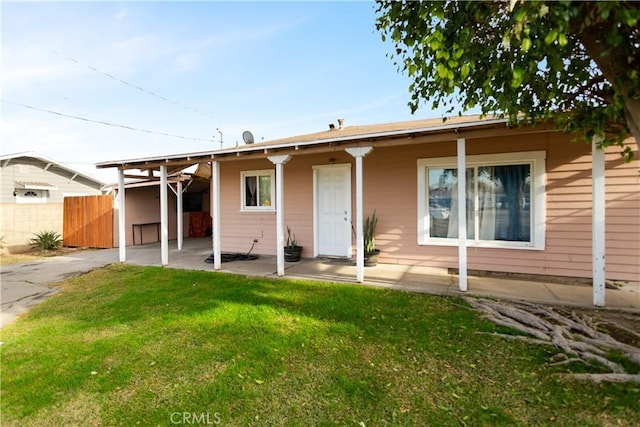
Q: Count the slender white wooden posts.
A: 8